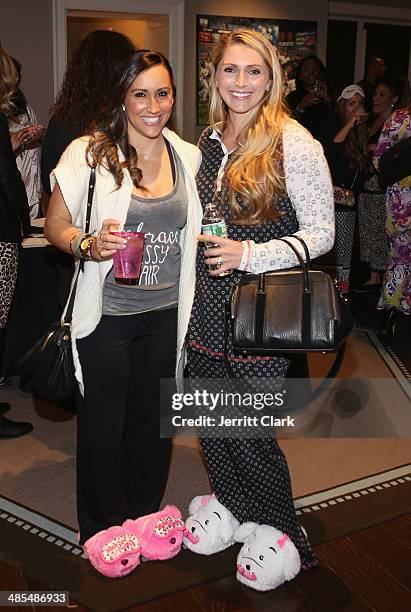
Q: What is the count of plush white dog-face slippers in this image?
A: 2